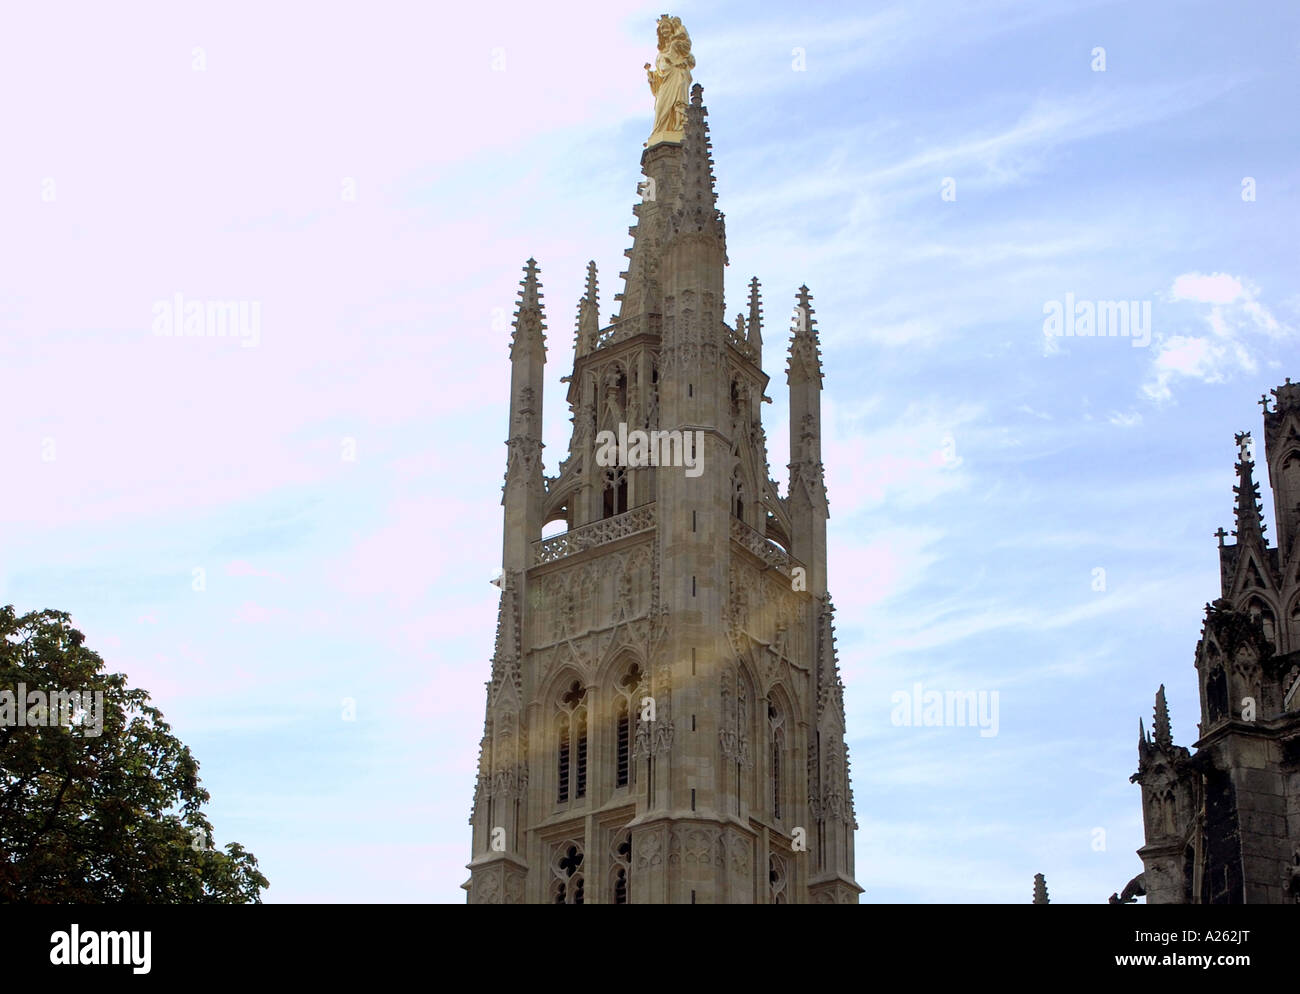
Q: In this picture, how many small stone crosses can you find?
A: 2